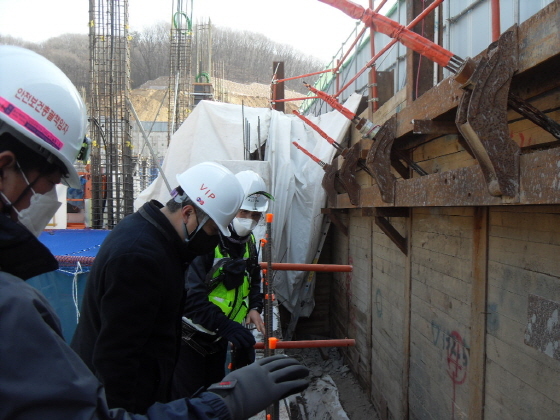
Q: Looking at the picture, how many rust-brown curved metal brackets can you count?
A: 4